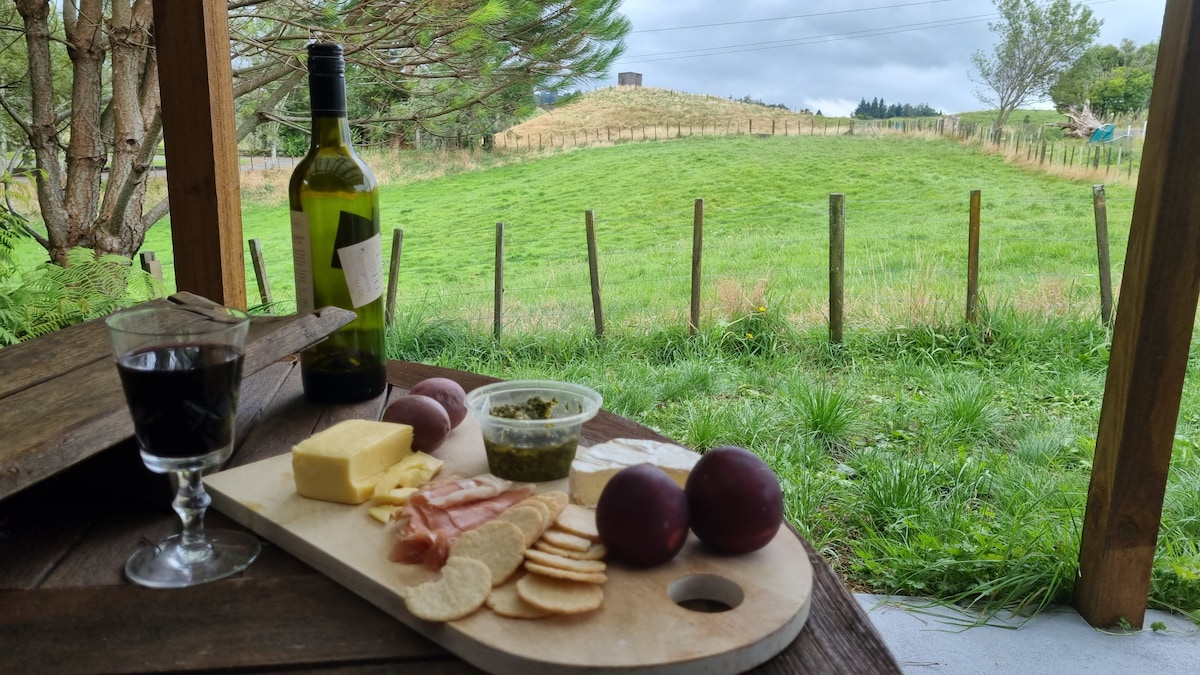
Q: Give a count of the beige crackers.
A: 13